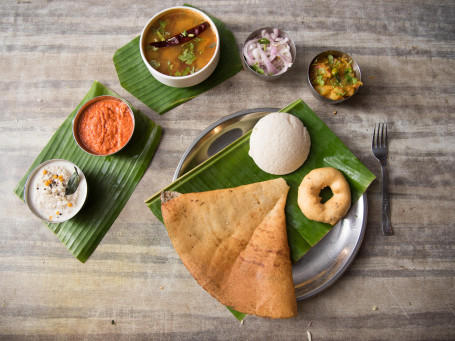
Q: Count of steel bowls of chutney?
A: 2